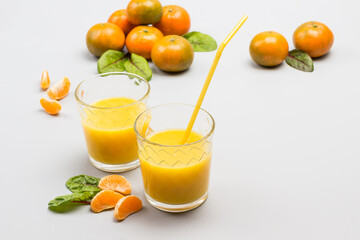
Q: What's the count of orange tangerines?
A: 8